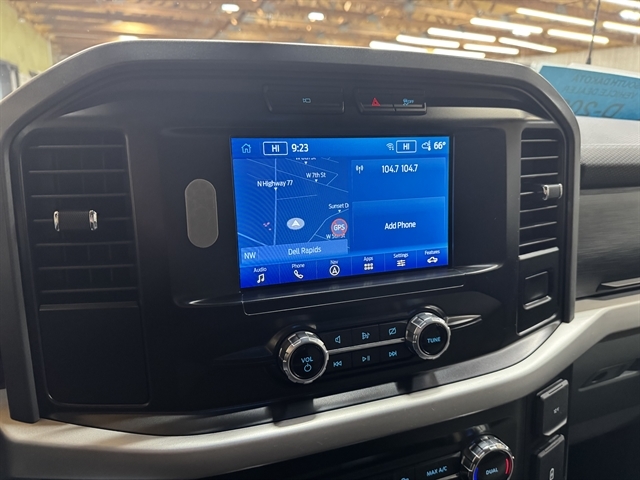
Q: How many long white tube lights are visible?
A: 11